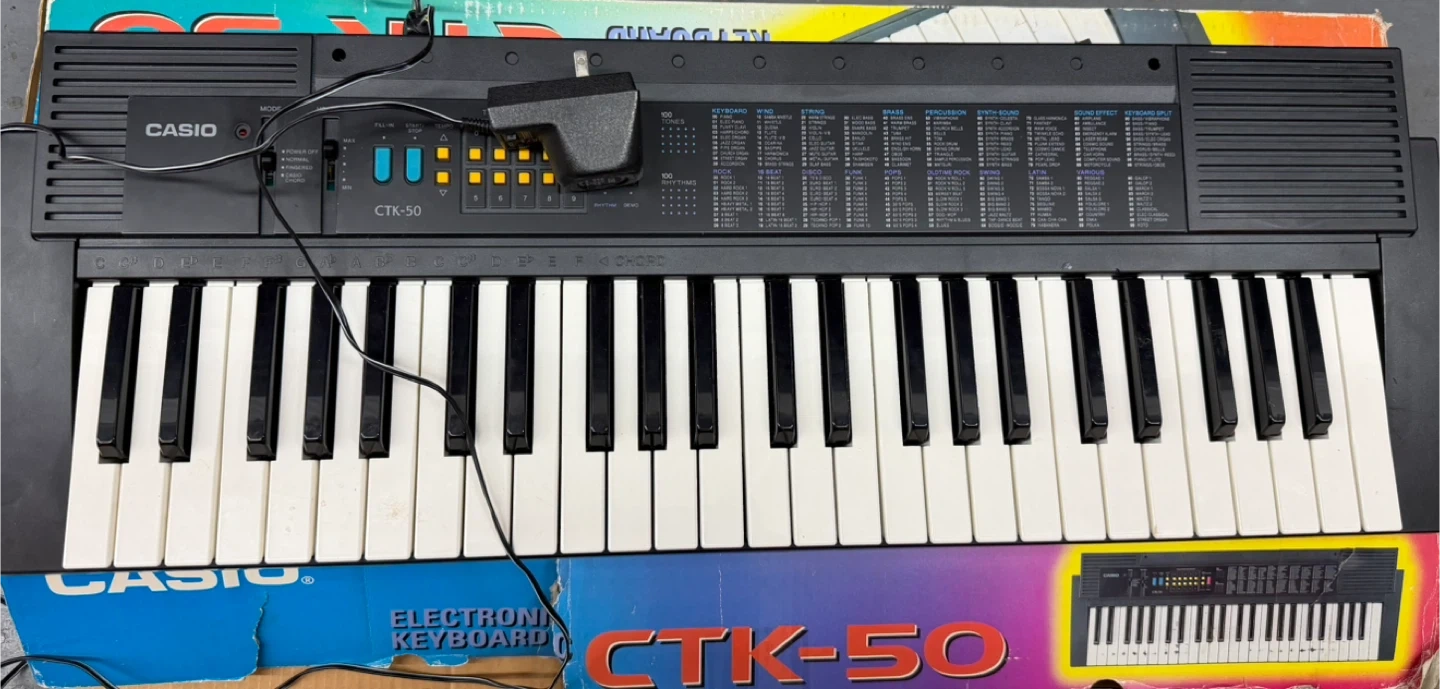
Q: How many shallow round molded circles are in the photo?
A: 9